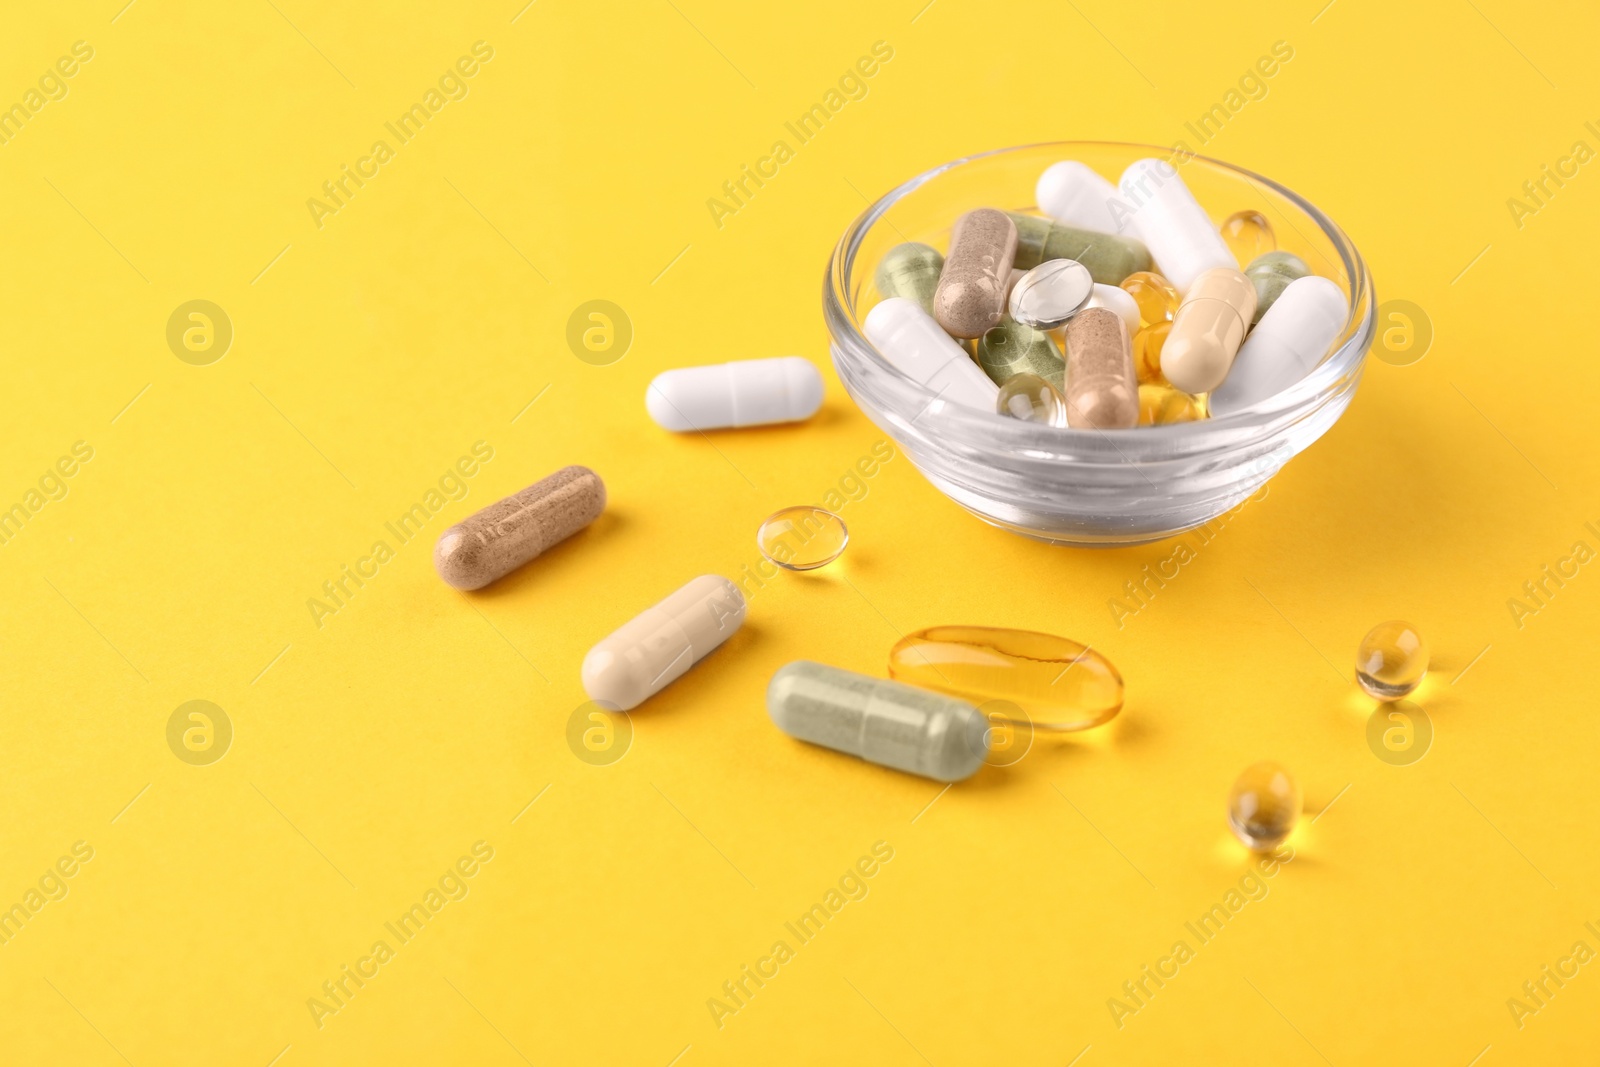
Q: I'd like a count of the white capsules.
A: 6